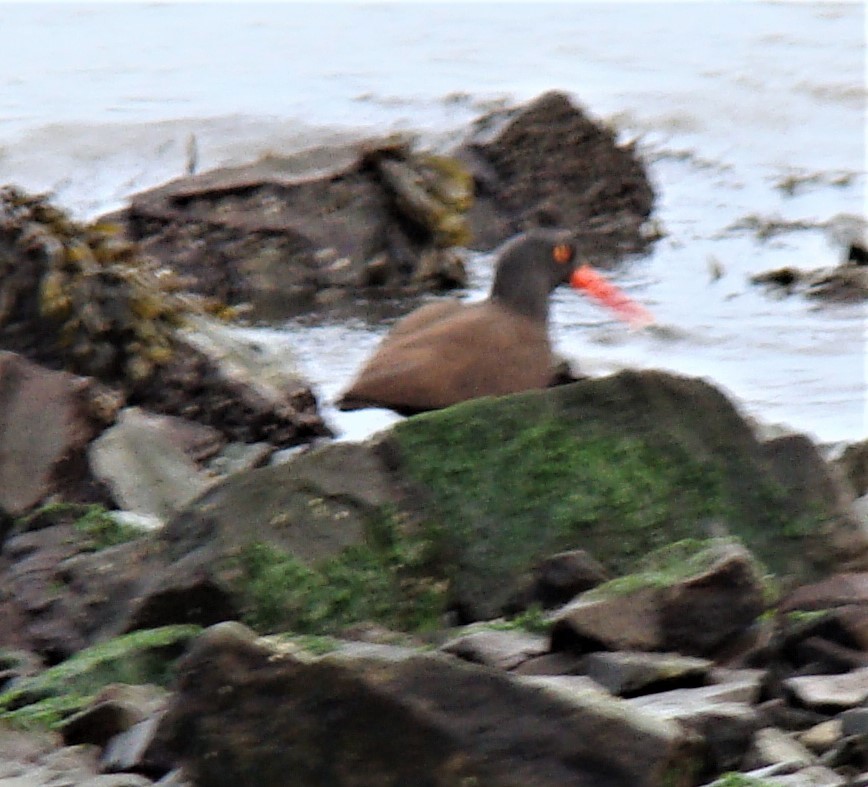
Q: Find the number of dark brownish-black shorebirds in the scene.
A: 1